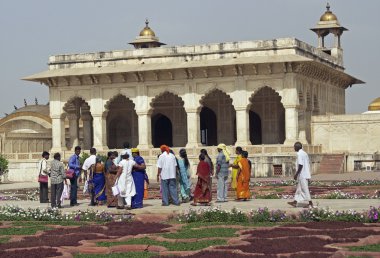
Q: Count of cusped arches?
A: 5